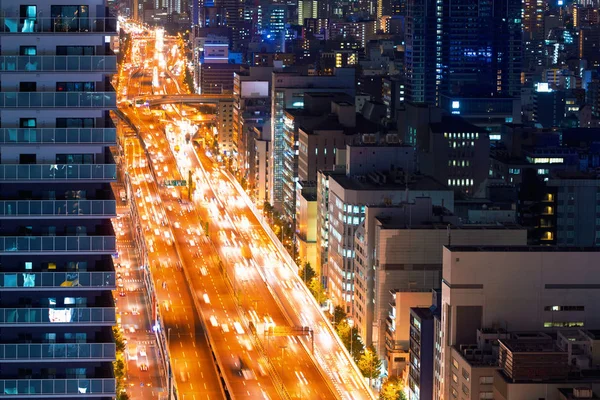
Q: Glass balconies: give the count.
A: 11